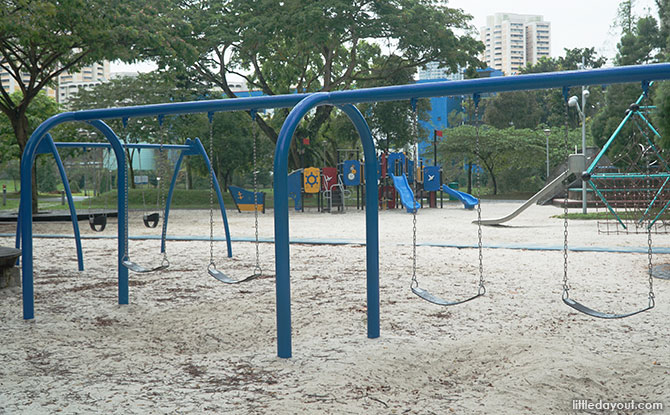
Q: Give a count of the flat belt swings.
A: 4